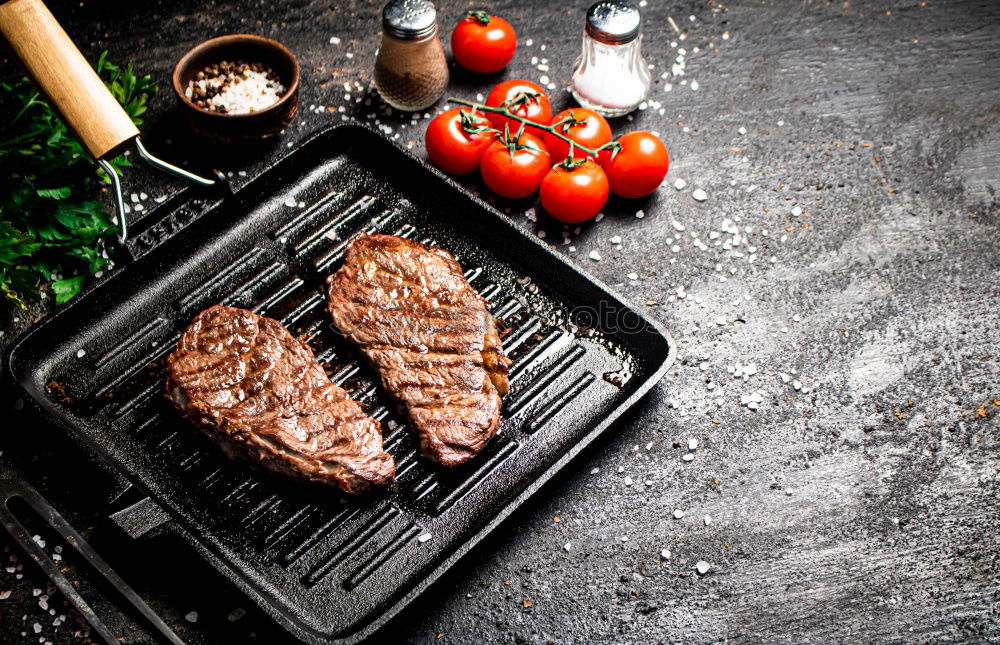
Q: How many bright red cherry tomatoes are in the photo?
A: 7